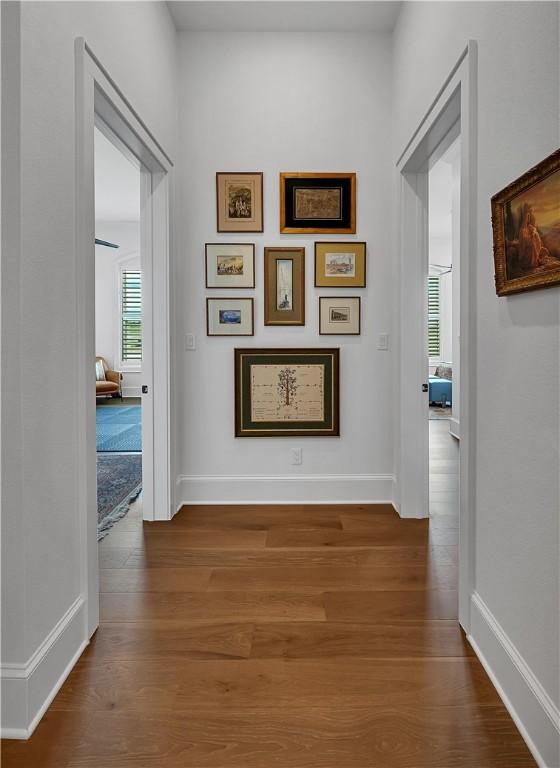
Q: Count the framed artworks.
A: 9